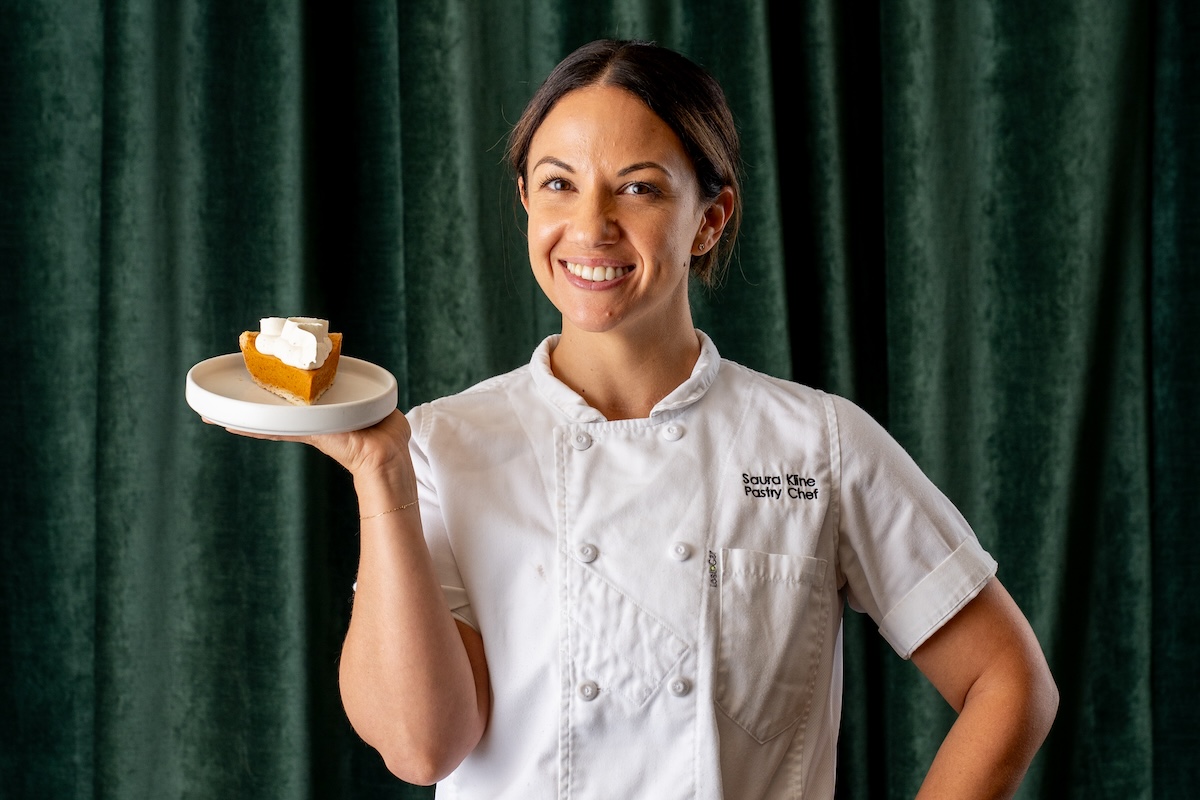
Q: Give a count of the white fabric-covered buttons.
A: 6